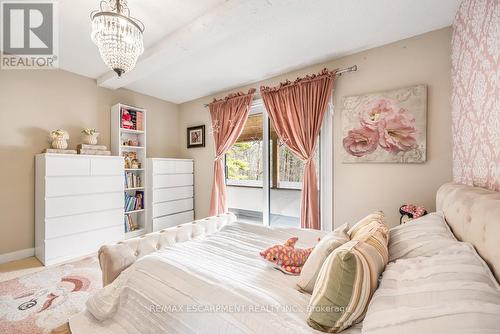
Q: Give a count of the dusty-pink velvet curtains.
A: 2